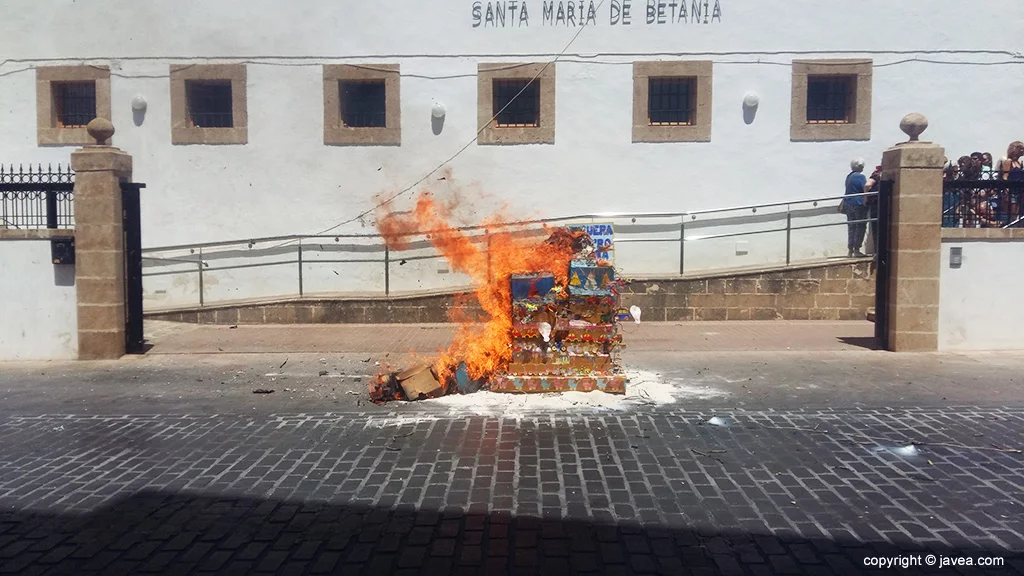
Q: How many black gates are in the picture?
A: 2